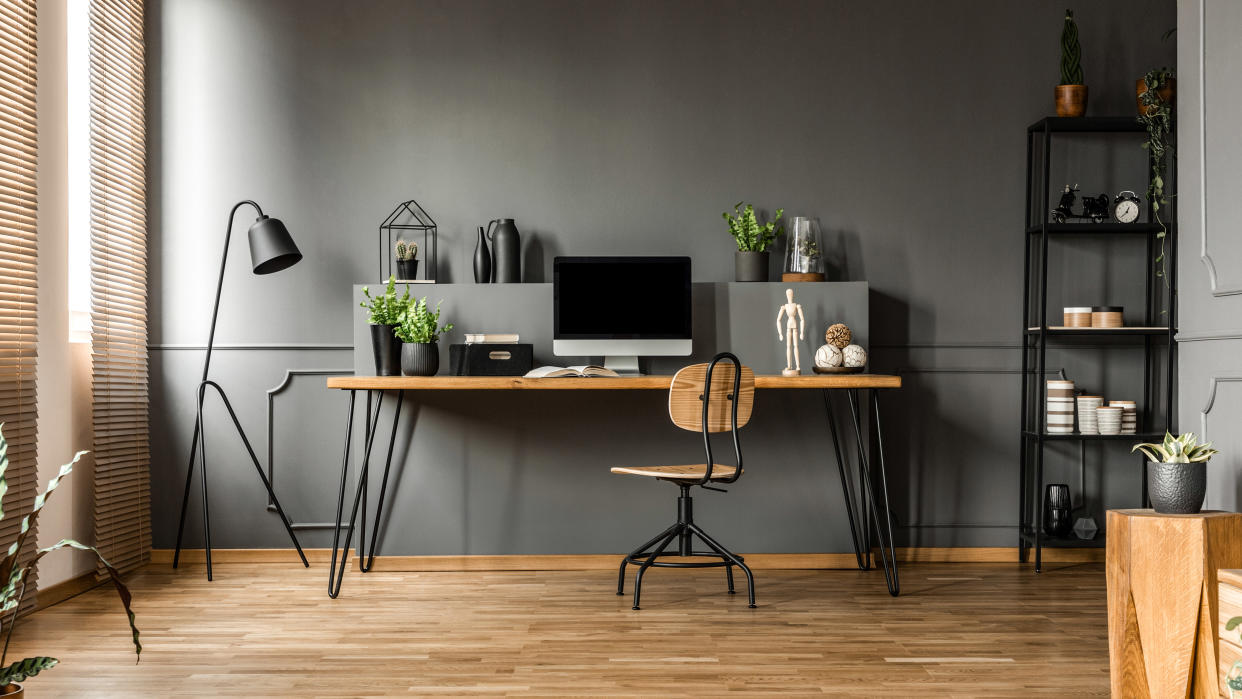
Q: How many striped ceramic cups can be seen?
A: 4